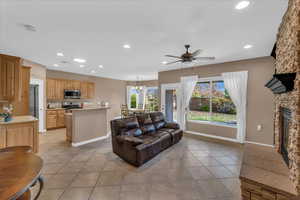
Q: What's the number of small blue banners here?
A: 0